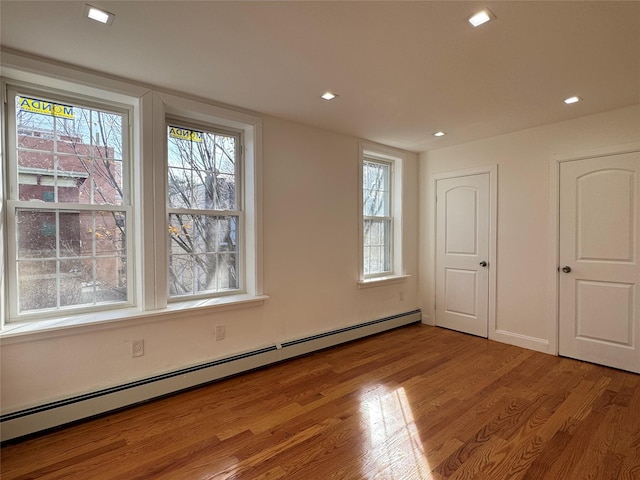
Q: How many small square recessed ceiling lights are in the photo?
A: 5